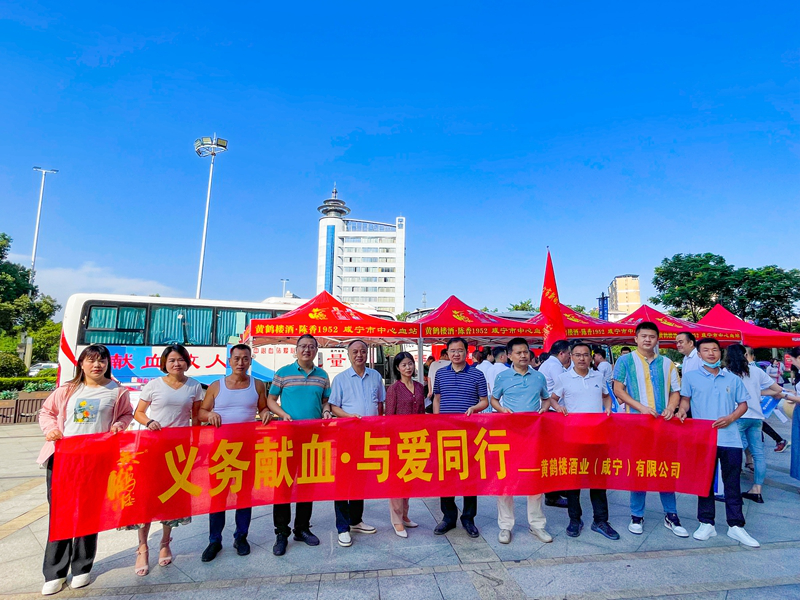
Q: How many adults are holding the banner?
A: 11